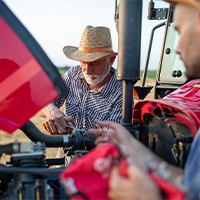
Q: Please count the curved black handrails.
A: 1